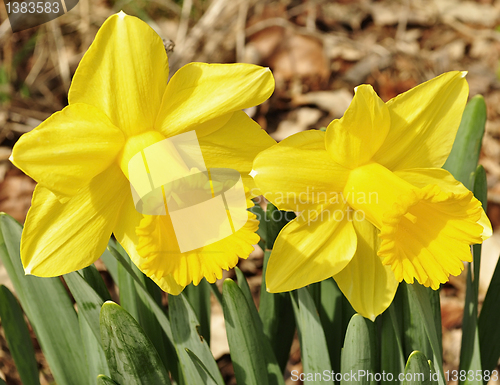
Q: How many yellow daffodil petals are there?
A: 12